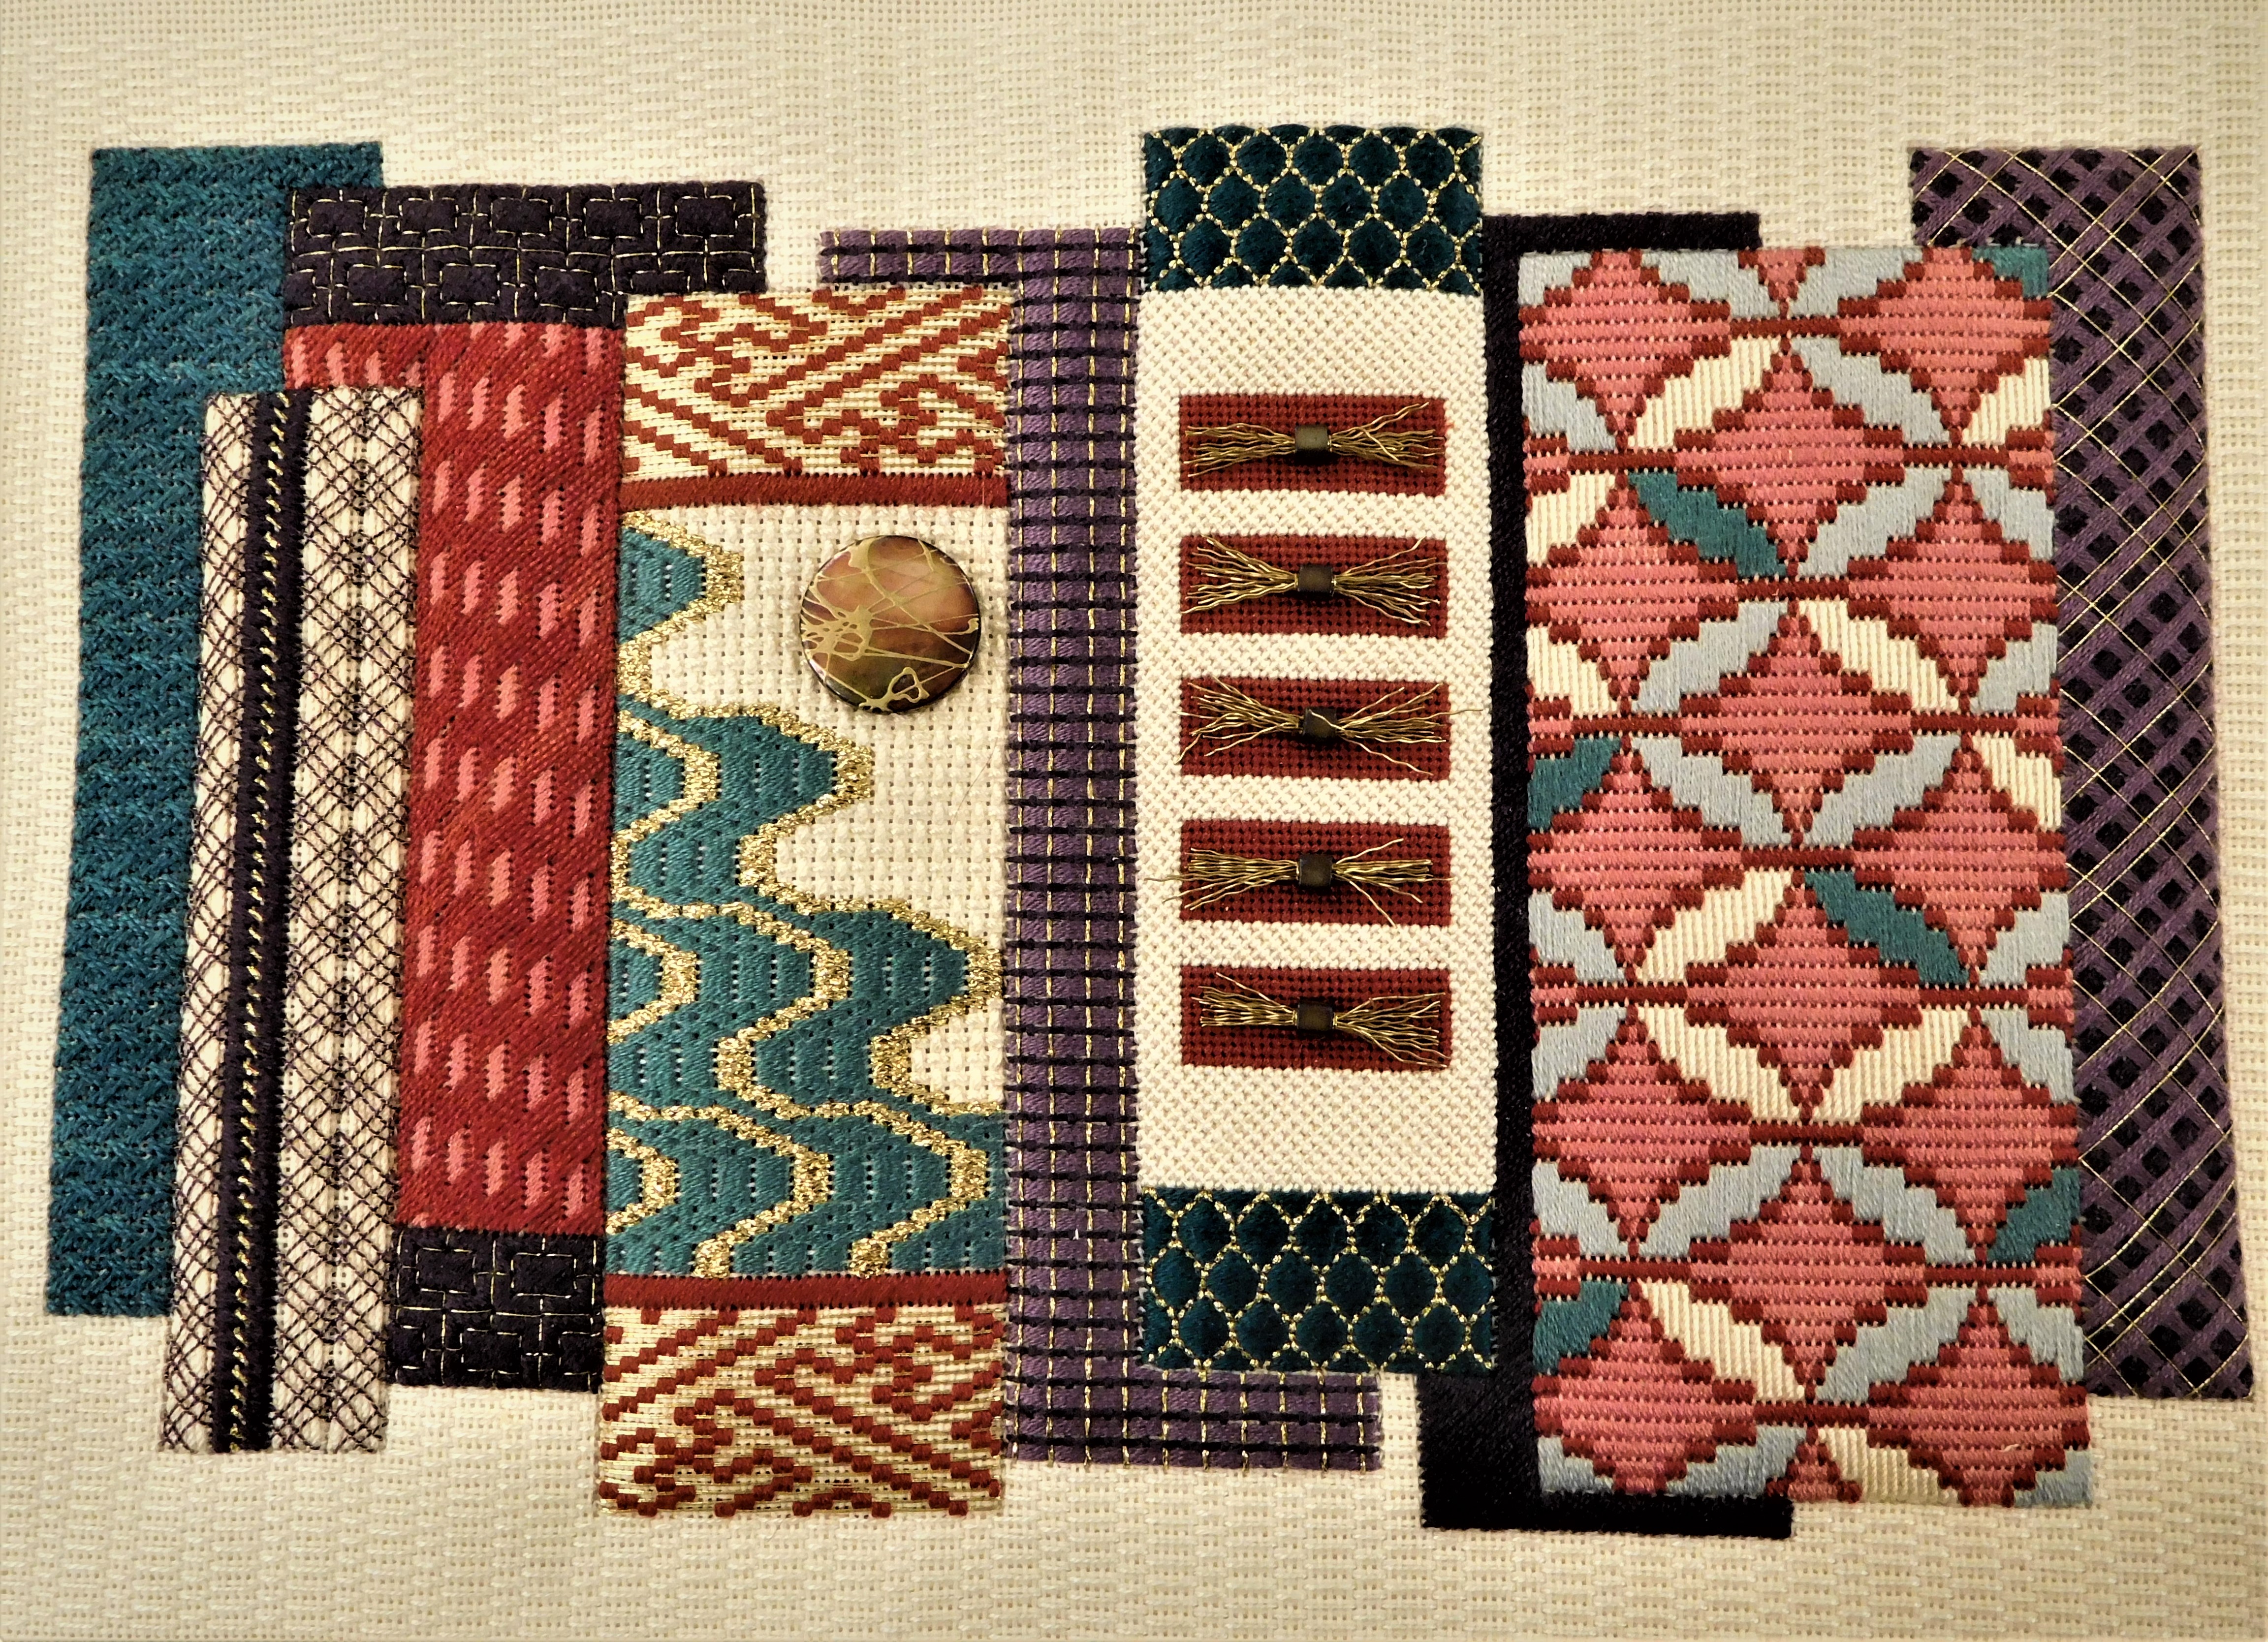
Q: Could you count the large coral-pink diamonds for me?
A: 14